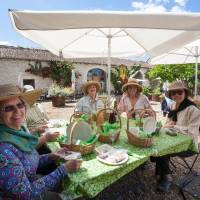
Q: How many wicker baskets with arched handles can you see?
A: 5